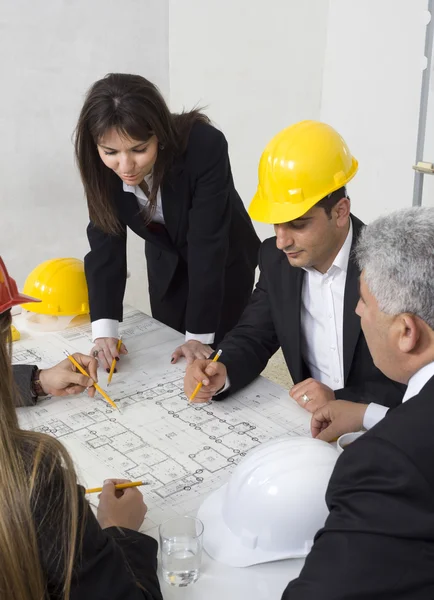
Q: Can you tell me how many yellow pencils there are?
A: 4